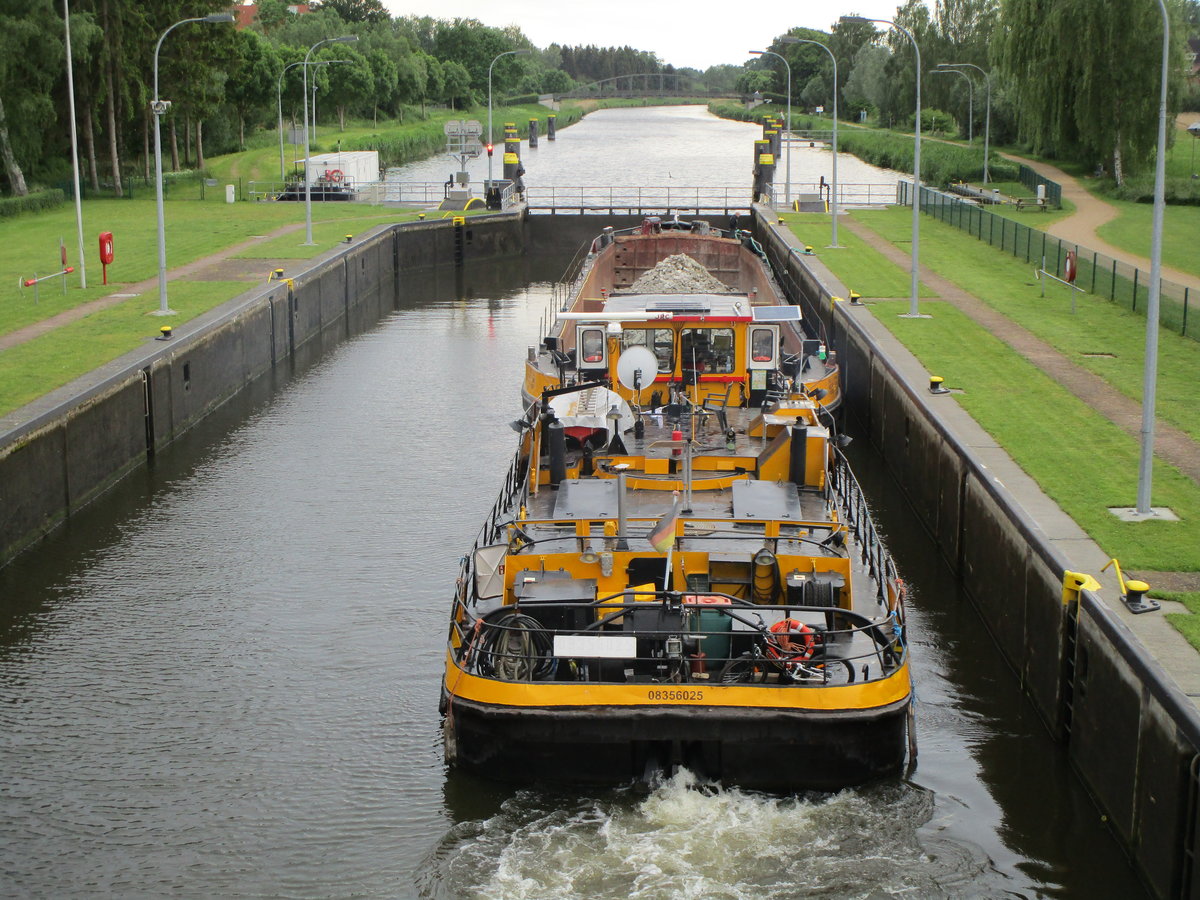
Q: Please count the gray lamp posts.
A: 11